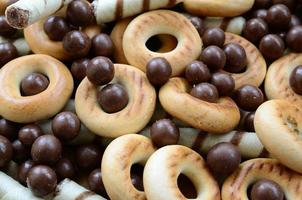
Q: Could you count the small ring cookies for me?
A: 13